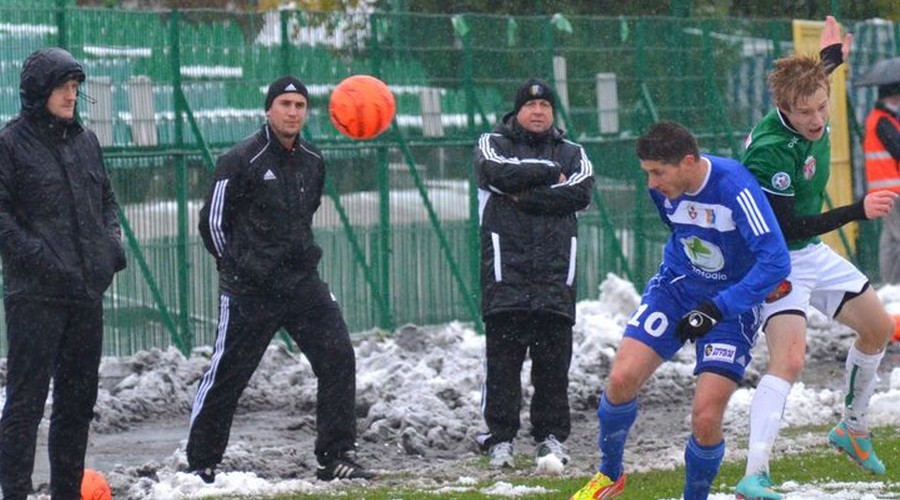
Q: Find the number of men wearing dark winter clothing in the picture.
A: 3